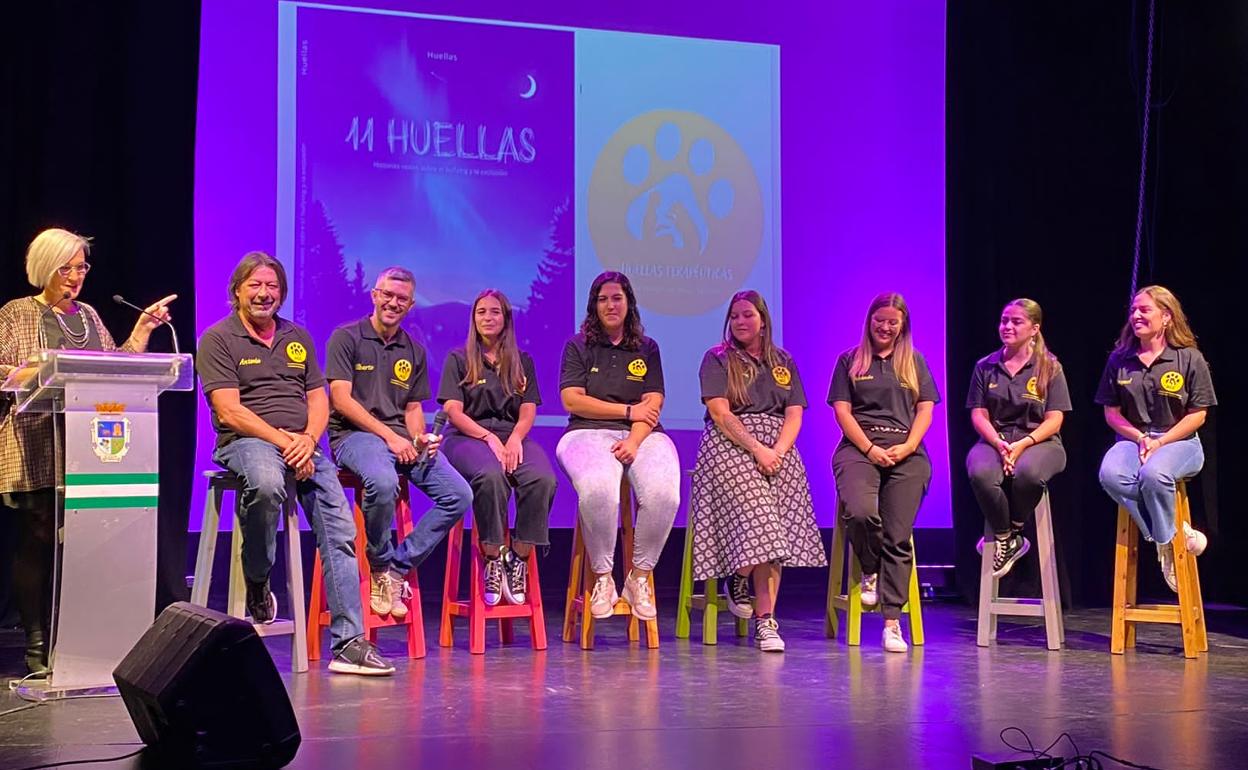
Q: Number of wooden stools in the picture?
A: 8